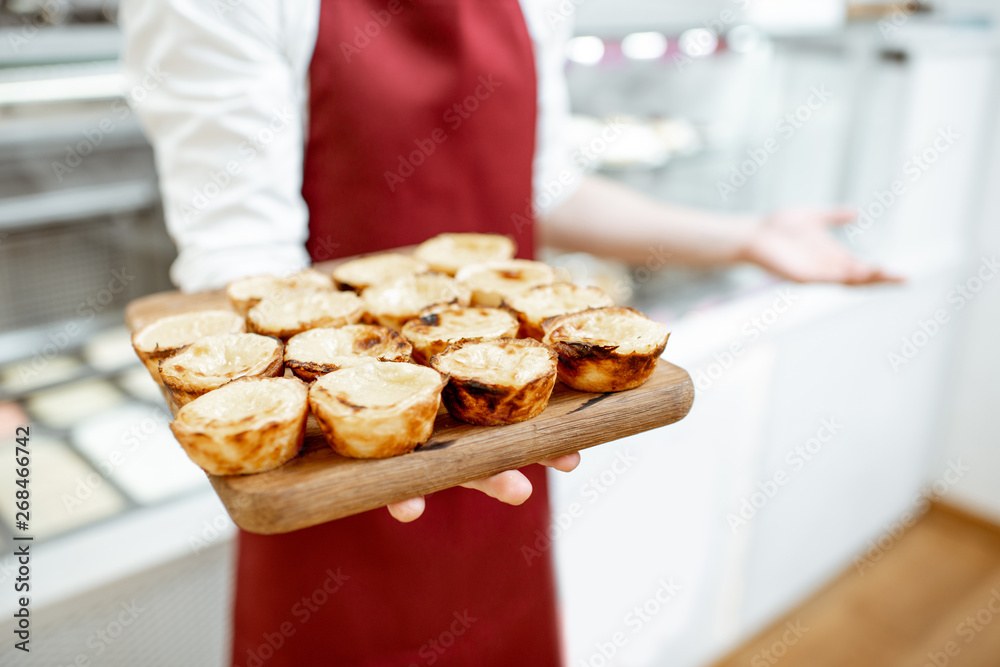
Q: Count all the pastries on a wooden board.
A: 15